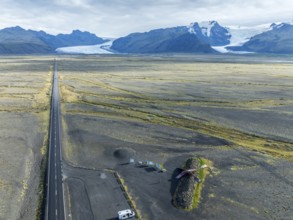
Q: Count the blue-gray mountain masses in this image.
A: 3